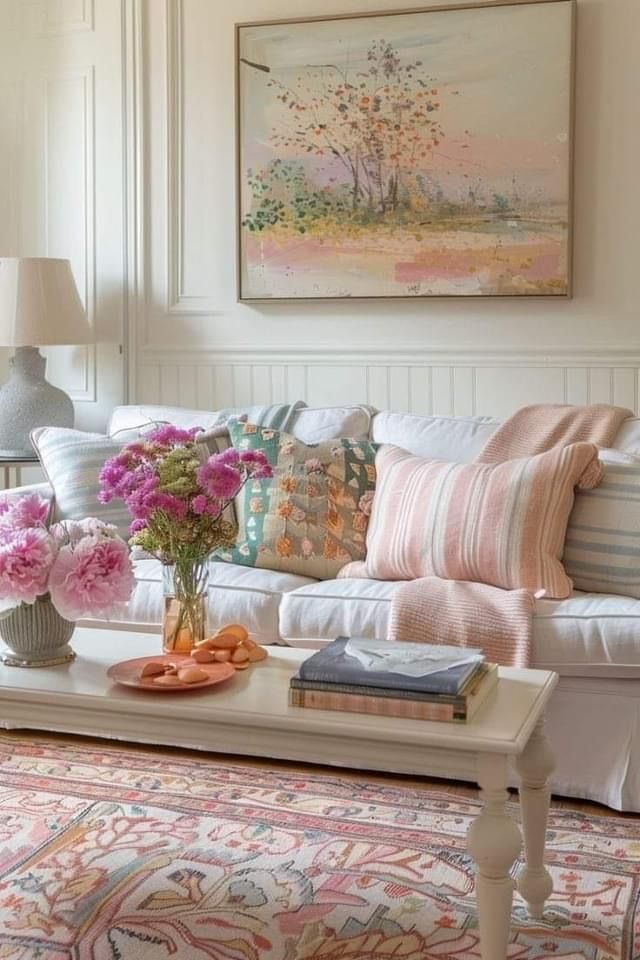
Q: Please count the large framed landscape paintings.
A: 1